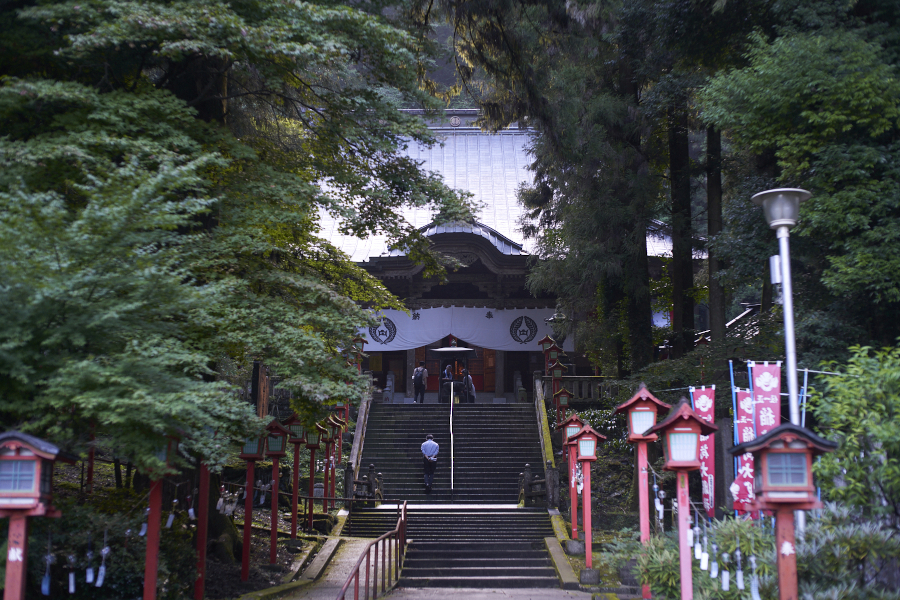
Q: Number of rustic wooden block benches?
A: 0